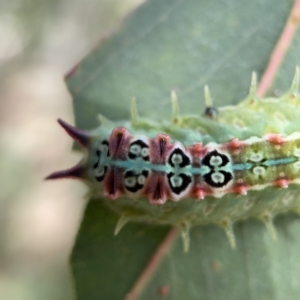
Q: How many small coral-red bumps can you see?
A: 6